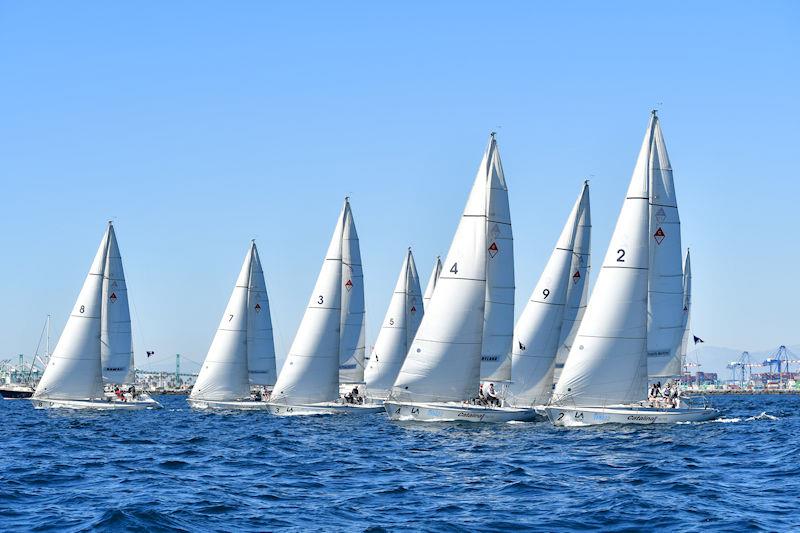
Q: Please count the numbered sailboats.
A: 7